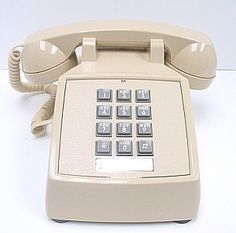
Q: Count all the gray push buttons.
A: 12